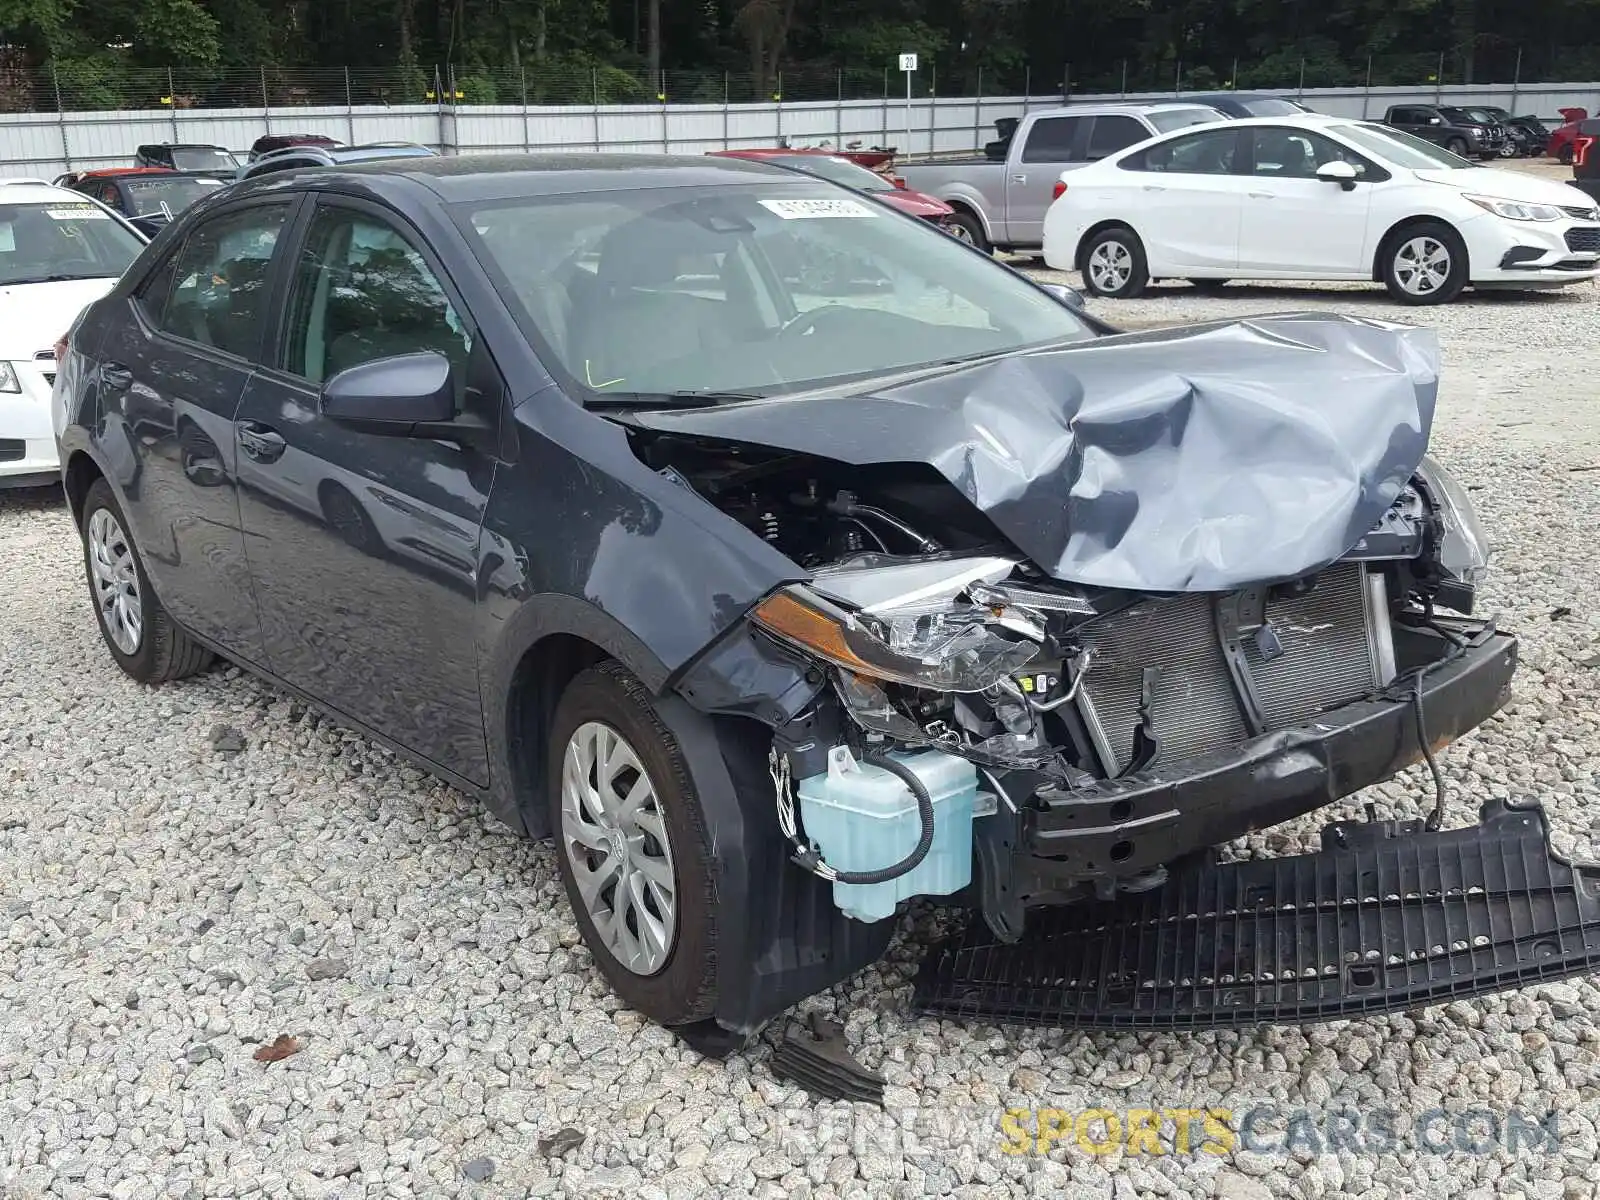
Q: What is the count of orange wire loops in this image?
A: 0